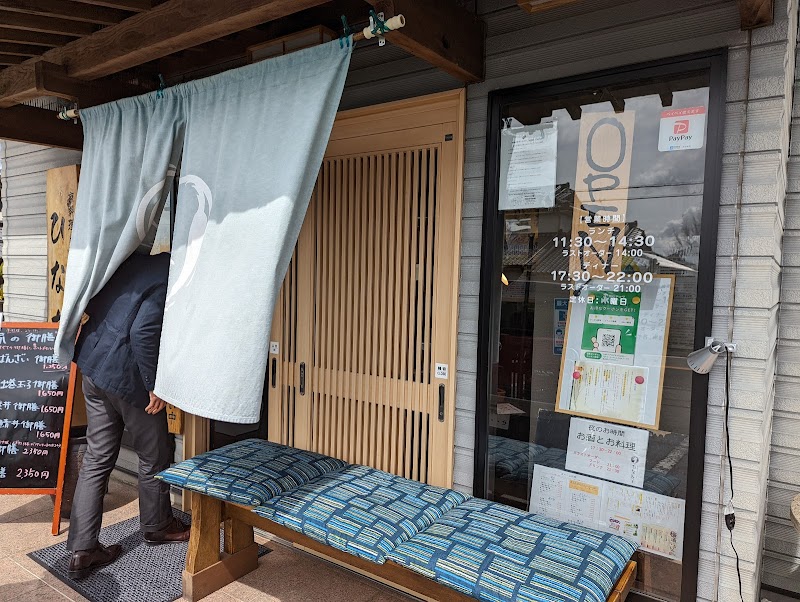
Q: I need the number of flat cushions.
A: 3